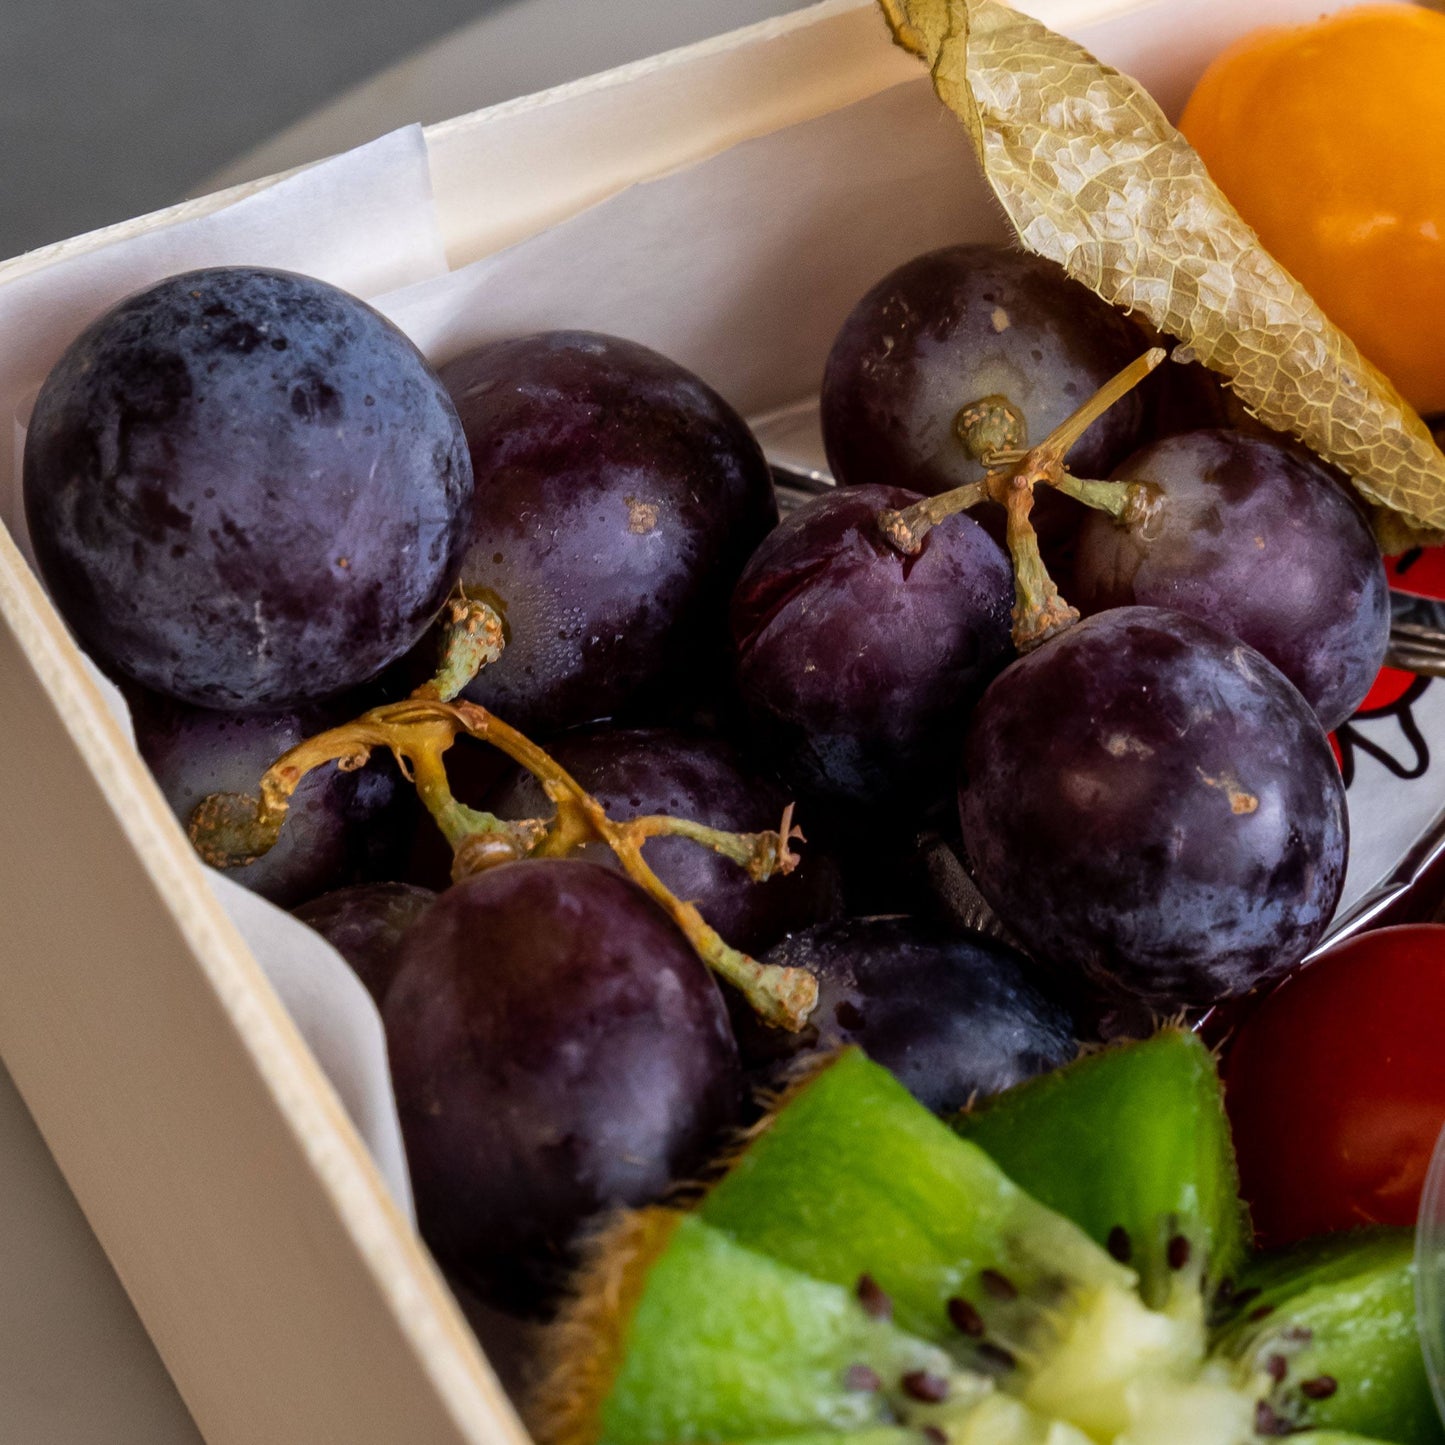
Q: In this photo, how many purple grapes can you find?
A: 11